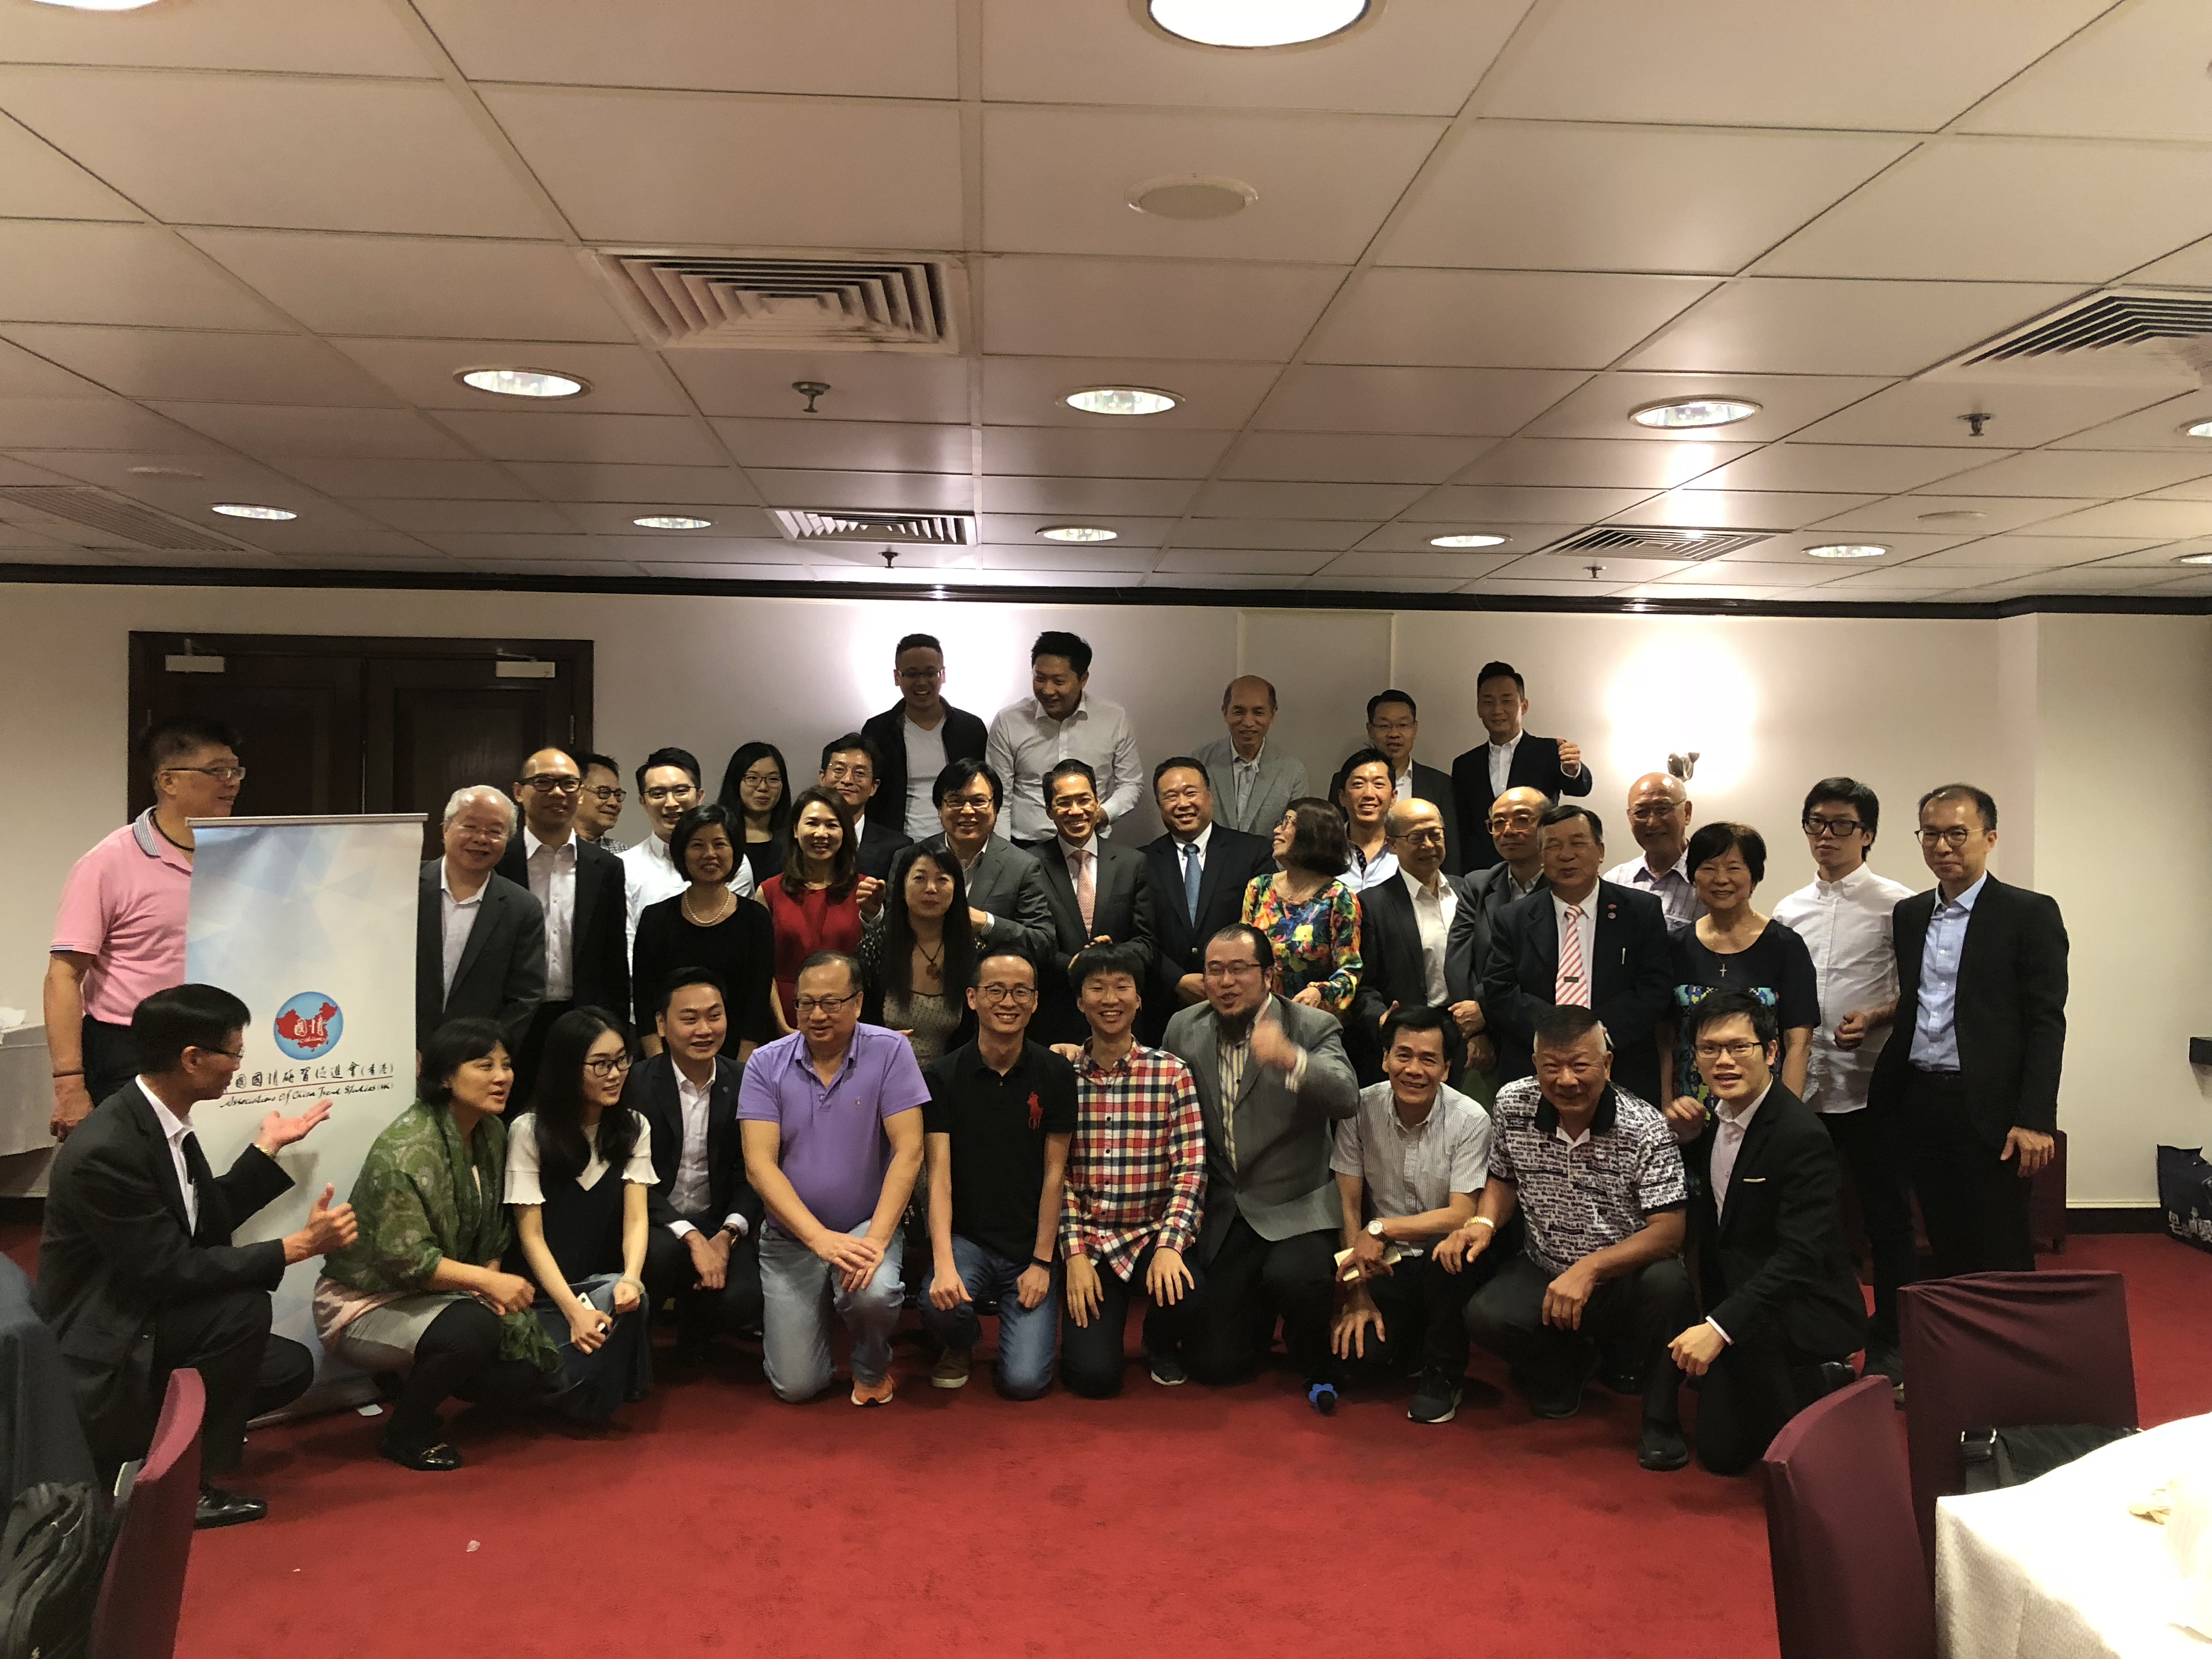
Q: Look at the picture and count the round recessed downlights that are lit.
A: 12